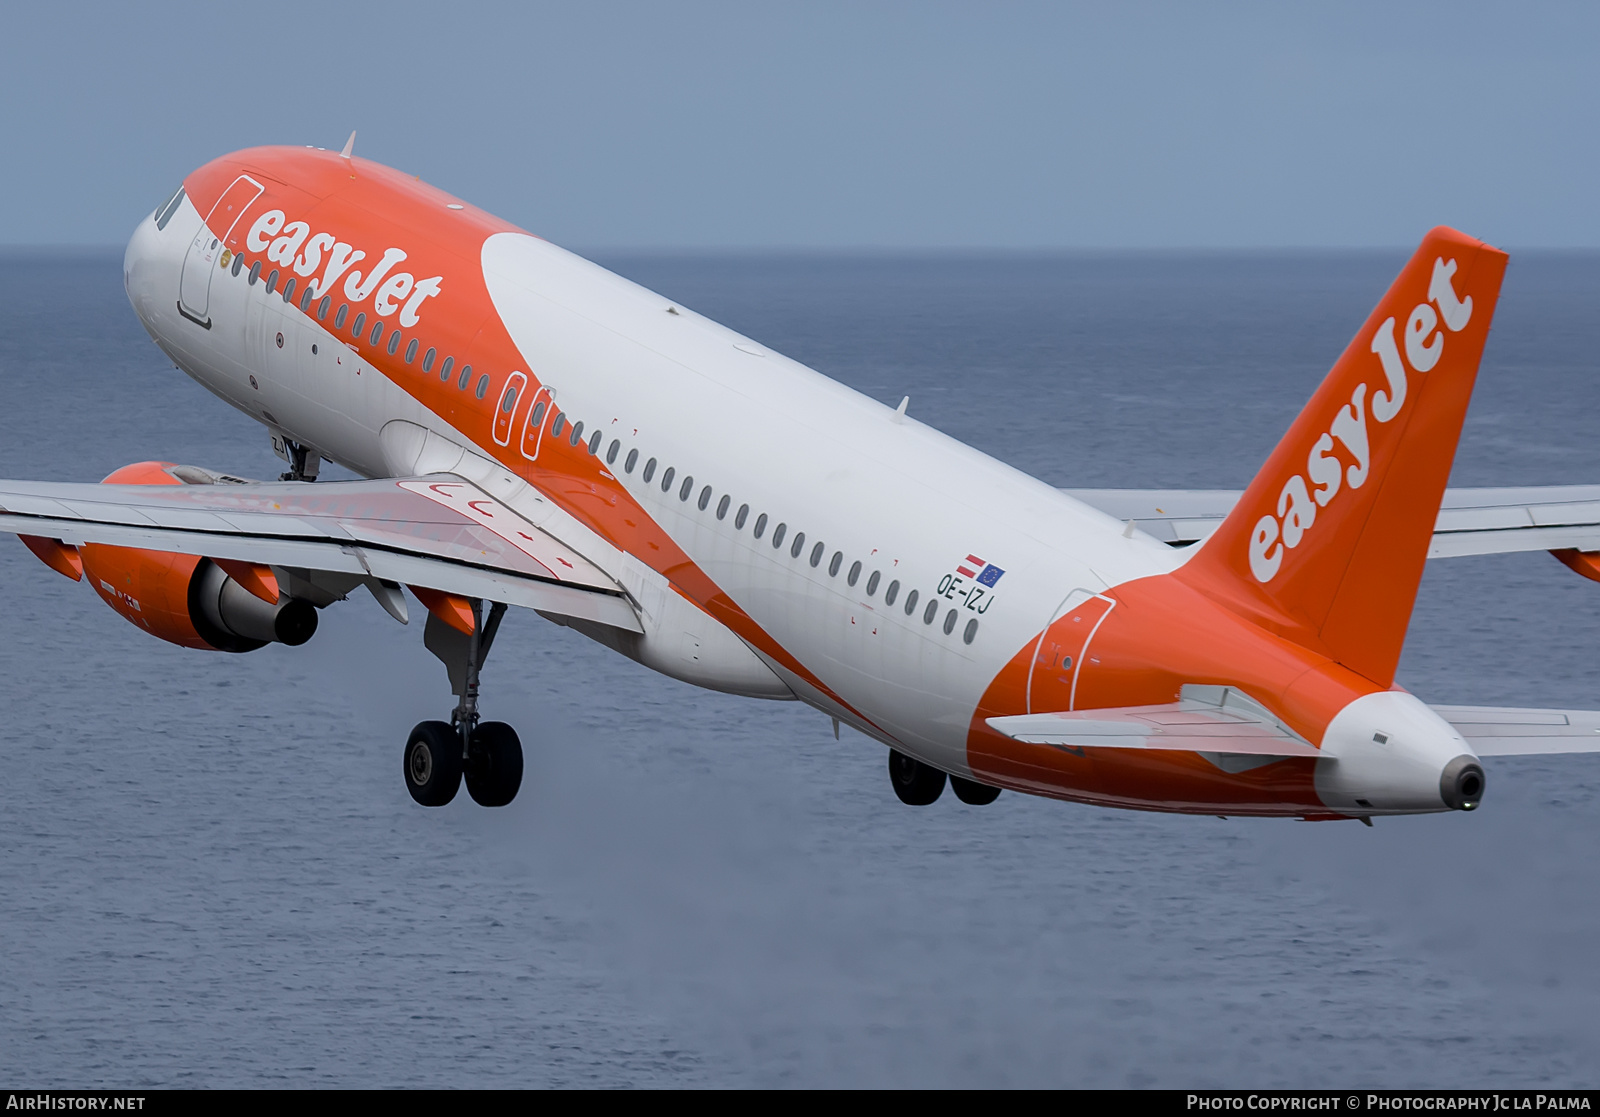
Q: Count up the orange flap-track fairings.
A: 4